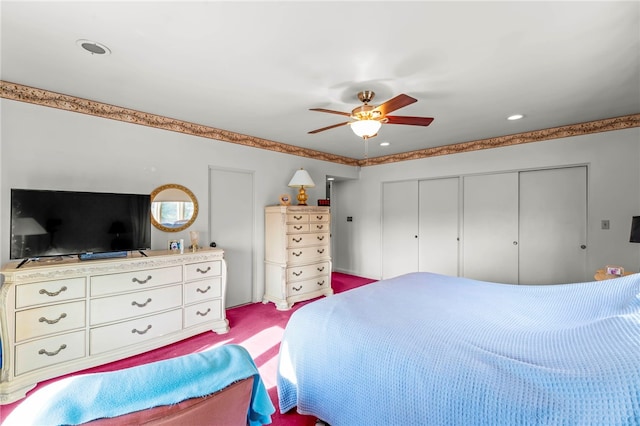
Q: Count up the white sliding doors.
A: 4